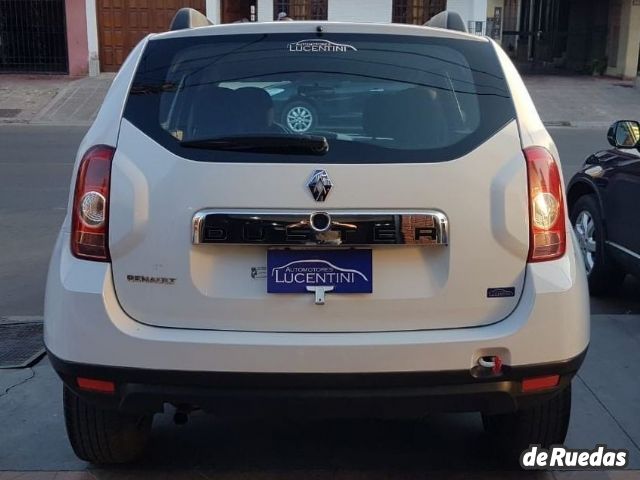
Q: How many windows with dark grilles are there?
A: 2